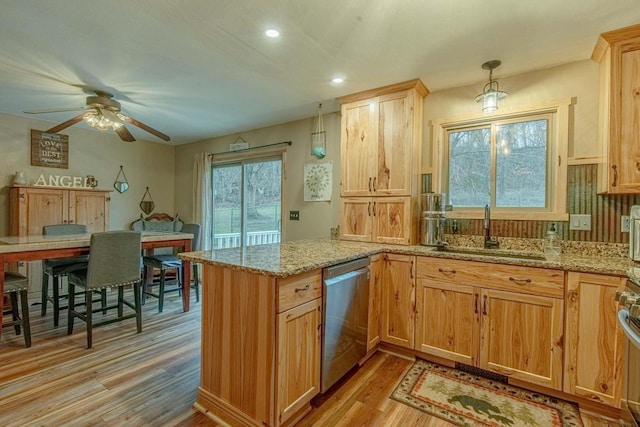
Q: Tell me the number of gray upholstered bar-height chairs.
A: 4